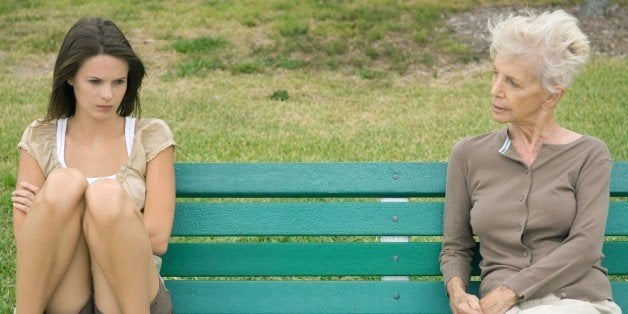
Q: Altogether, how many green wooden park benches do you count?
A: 1